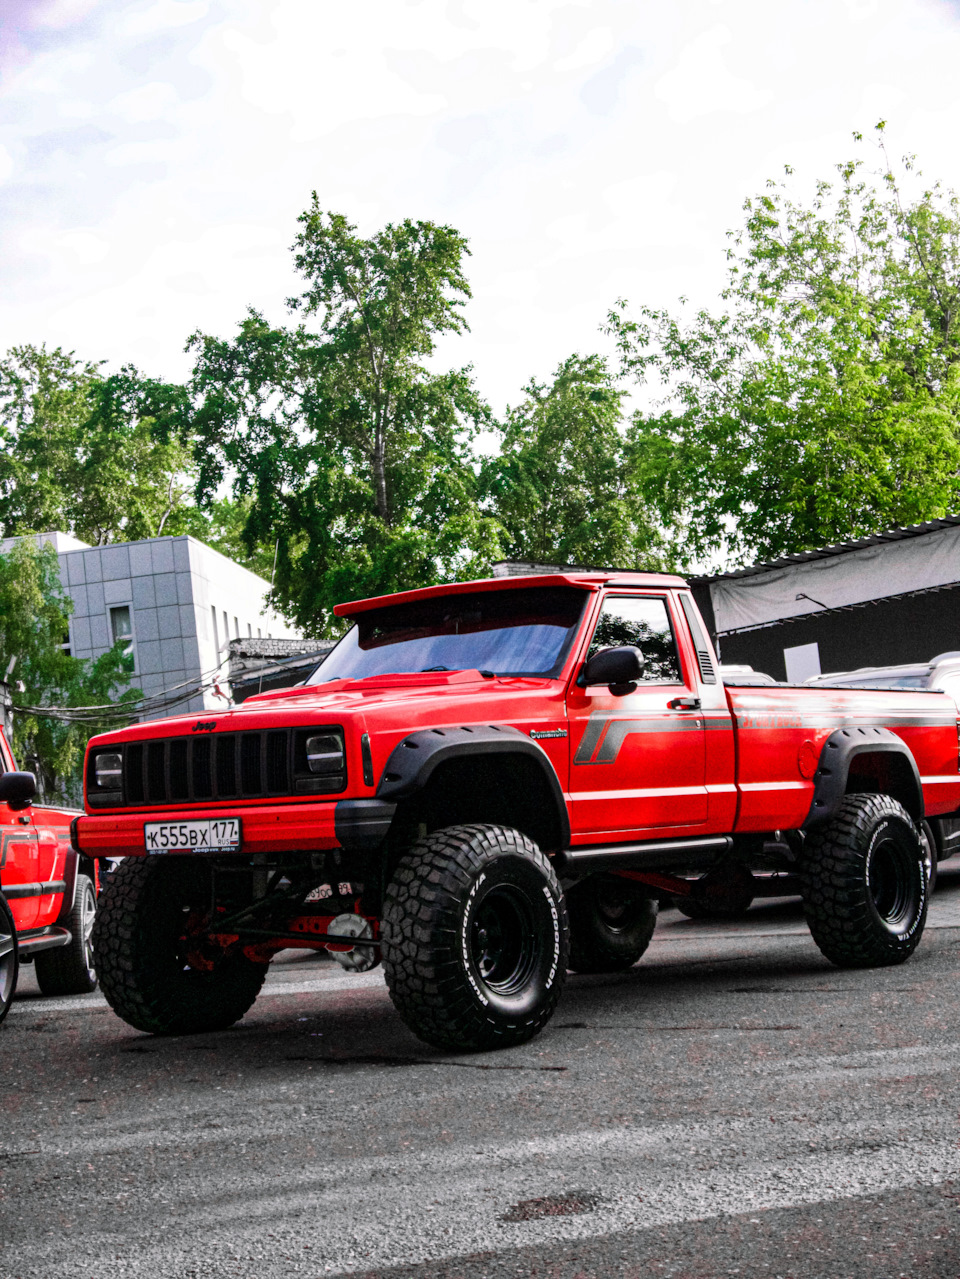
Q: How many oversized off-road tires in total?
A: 4